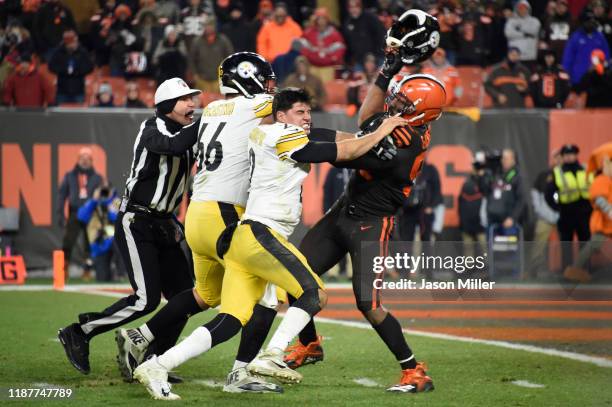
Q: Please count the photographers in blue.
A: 1